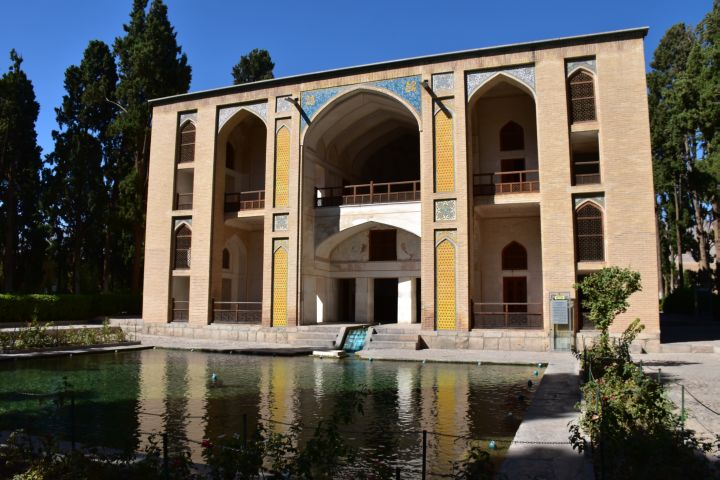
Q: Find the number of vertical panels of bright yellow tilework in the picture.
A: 4